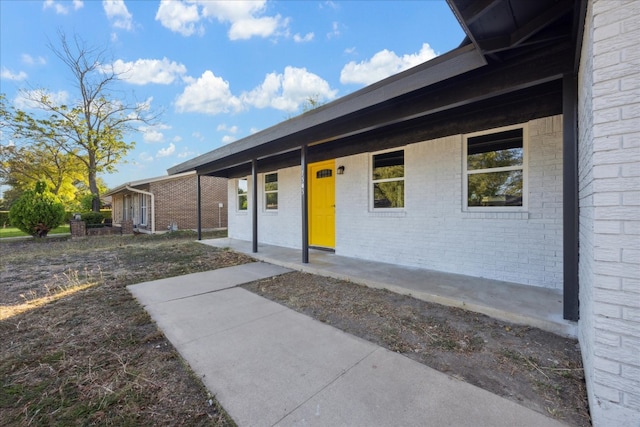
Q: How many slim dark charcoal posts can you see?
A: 4